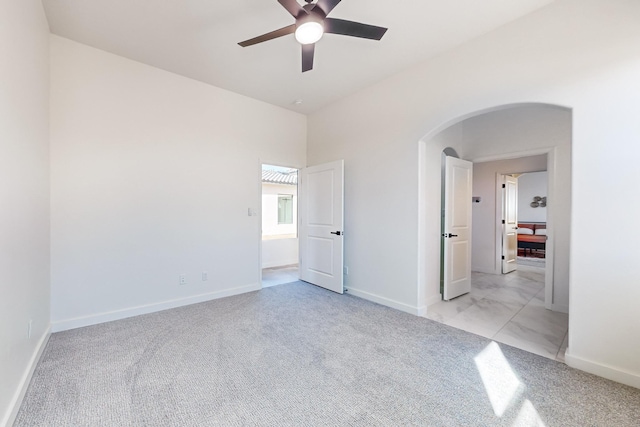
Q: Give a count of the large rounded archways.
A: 1